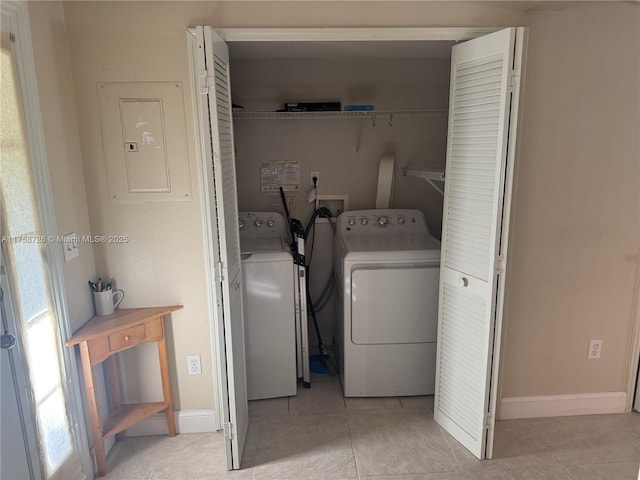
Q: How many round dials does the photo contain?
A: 7